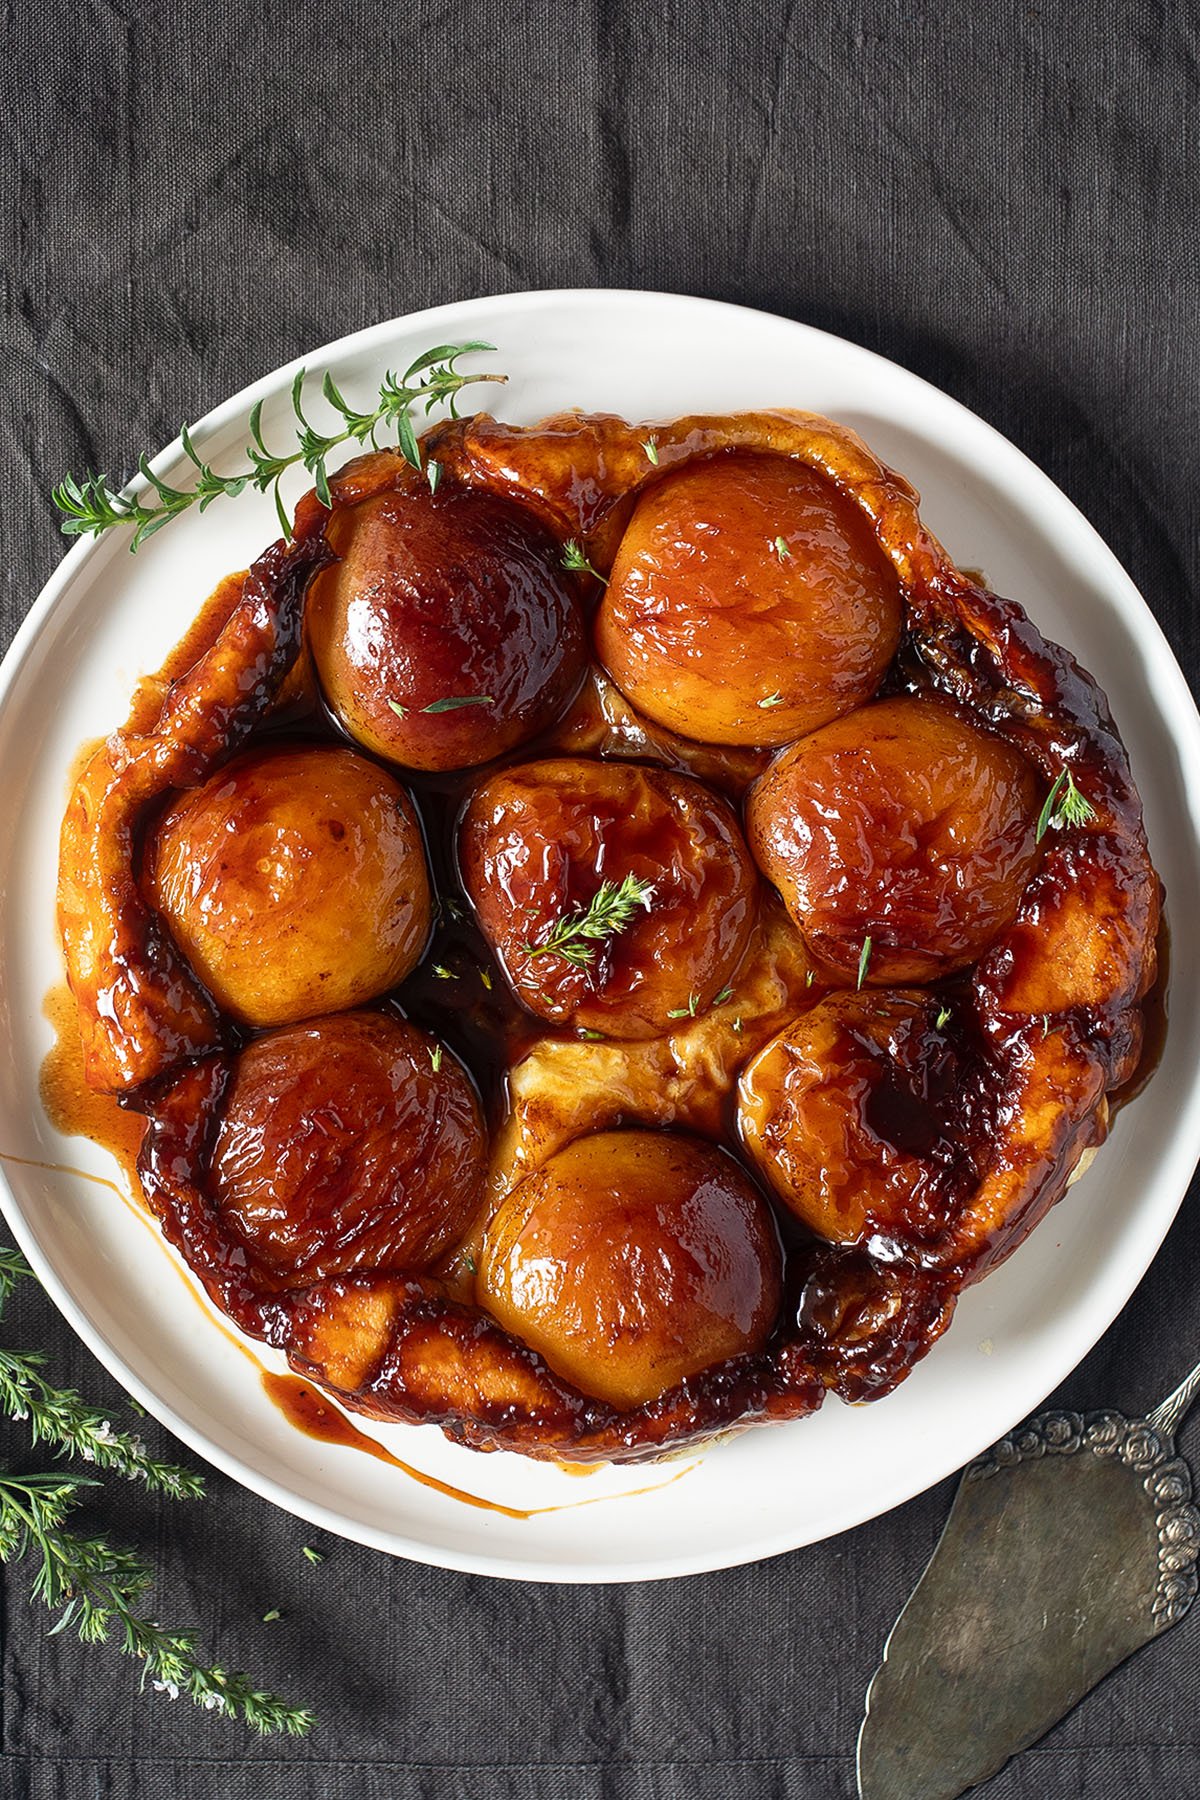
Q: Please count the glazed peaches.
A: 8